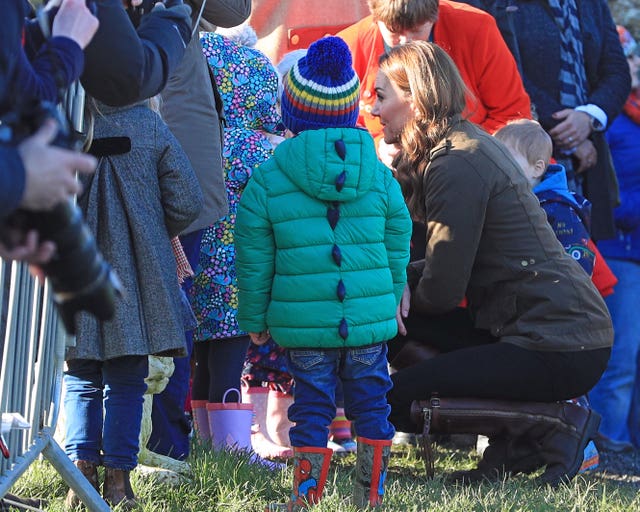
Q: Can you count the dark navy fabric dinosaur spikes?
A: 6